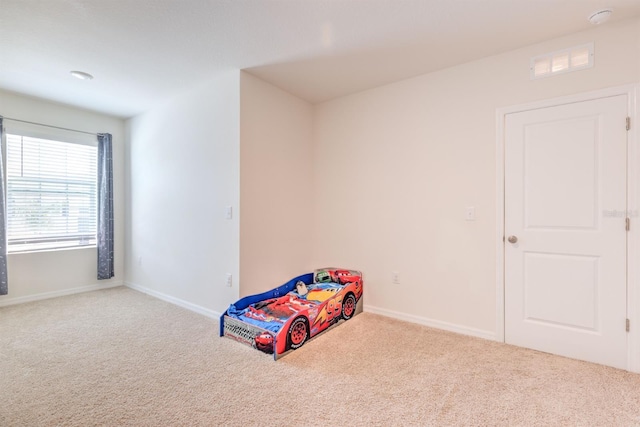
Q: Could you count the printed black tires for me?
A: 2